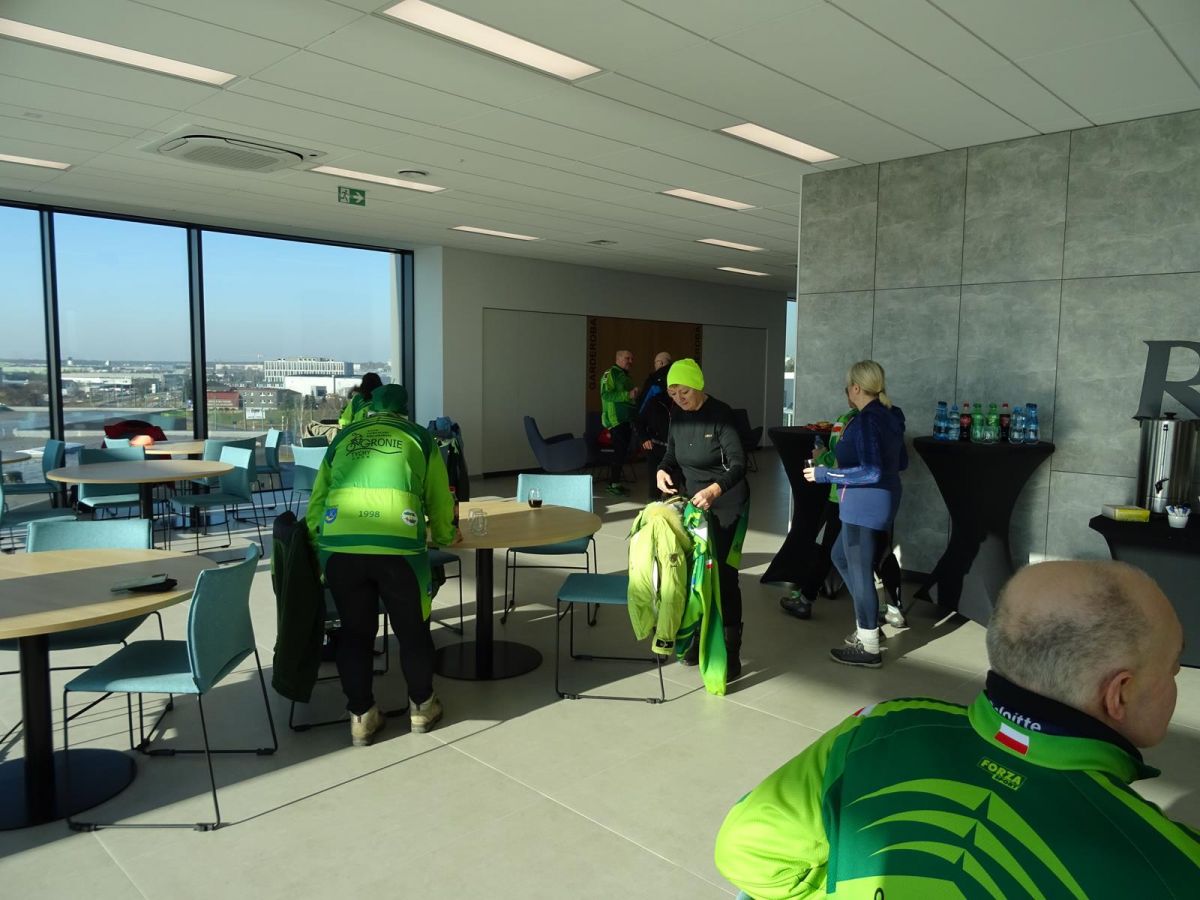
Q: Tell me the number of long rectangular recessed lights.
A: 9